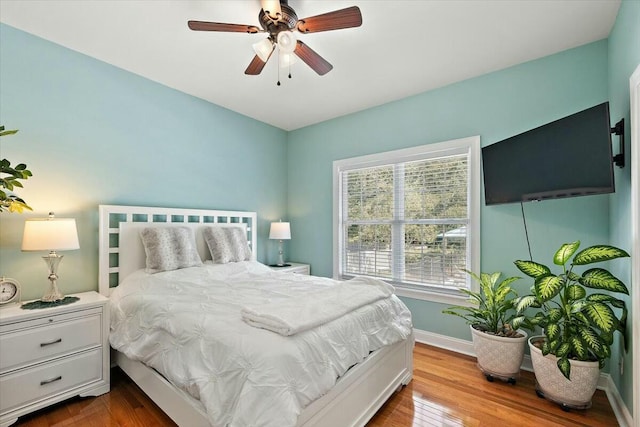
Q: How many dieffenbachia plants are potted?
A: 2